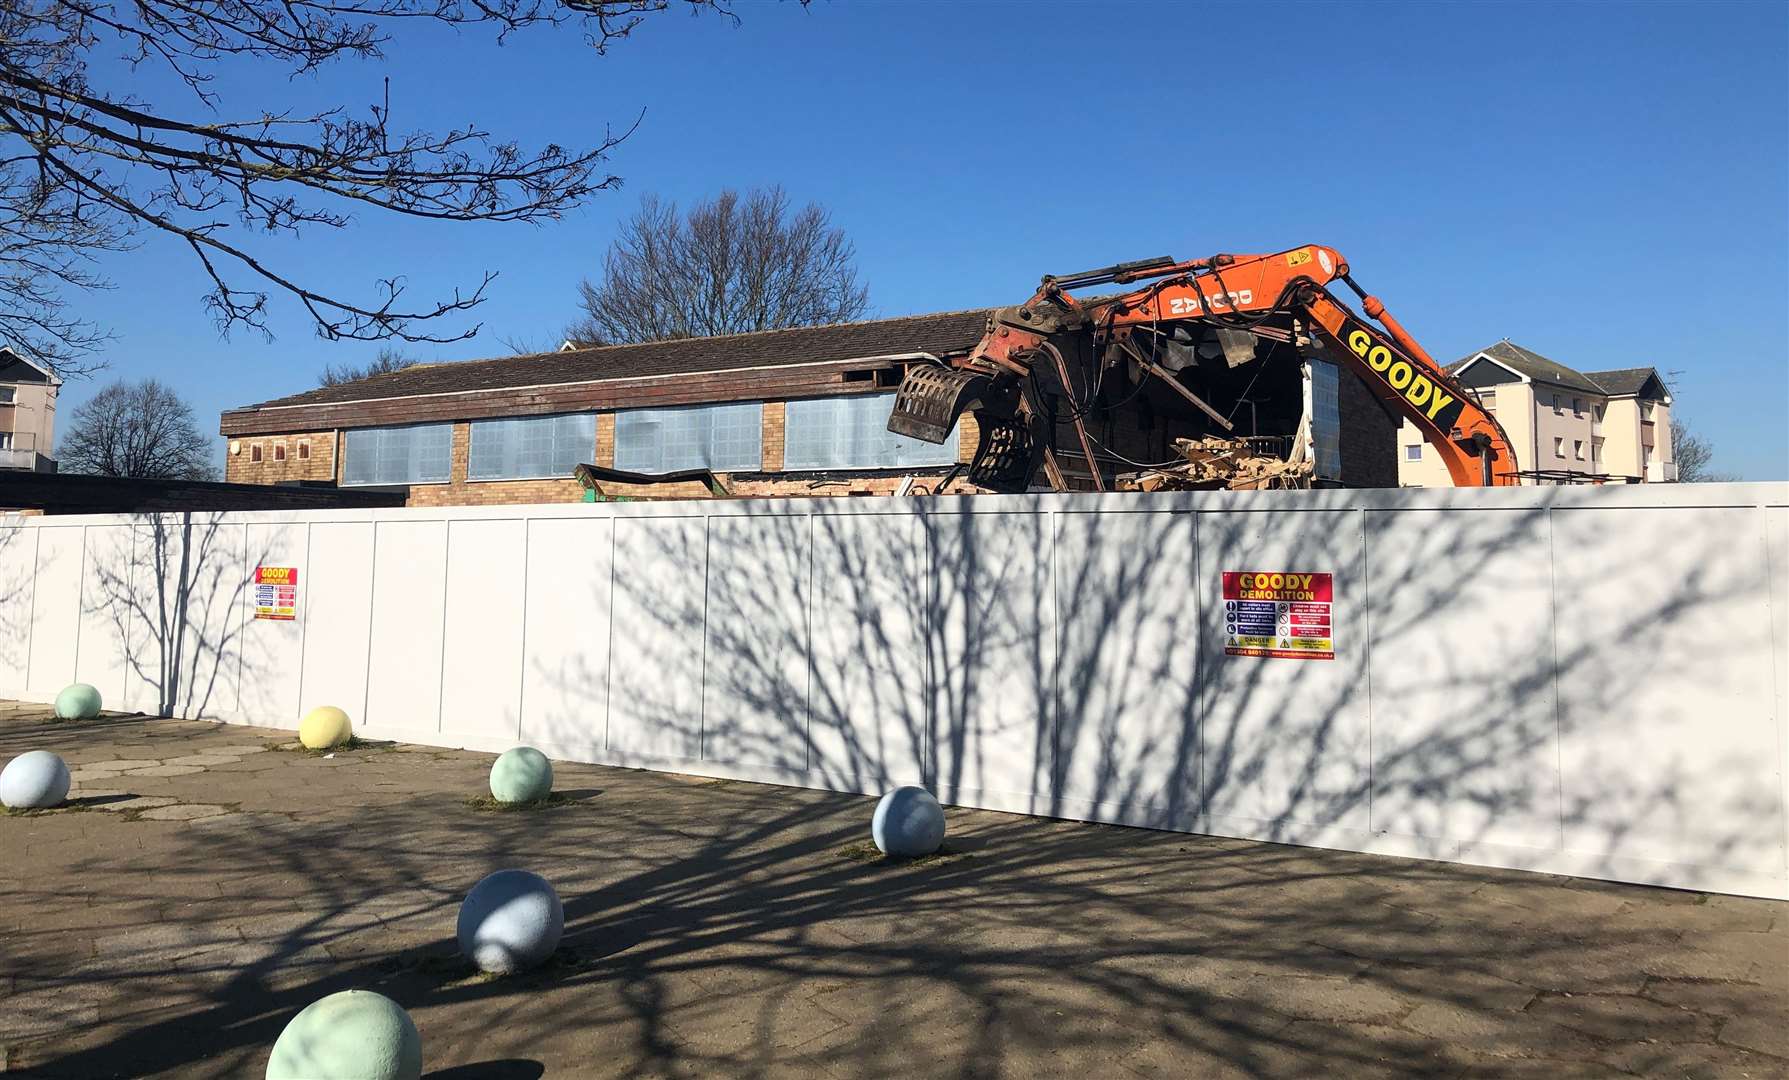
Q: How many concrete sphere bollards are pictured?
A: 7